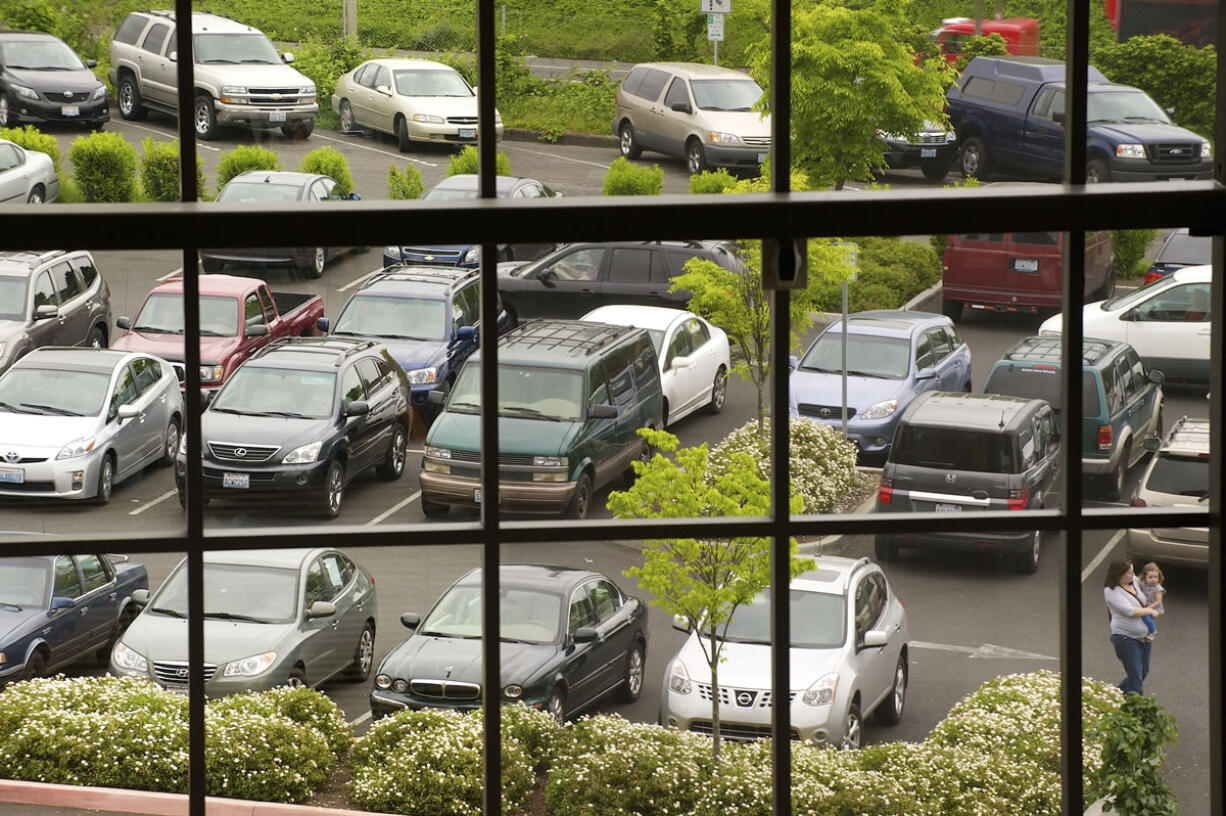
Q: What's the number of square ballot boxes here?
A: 0